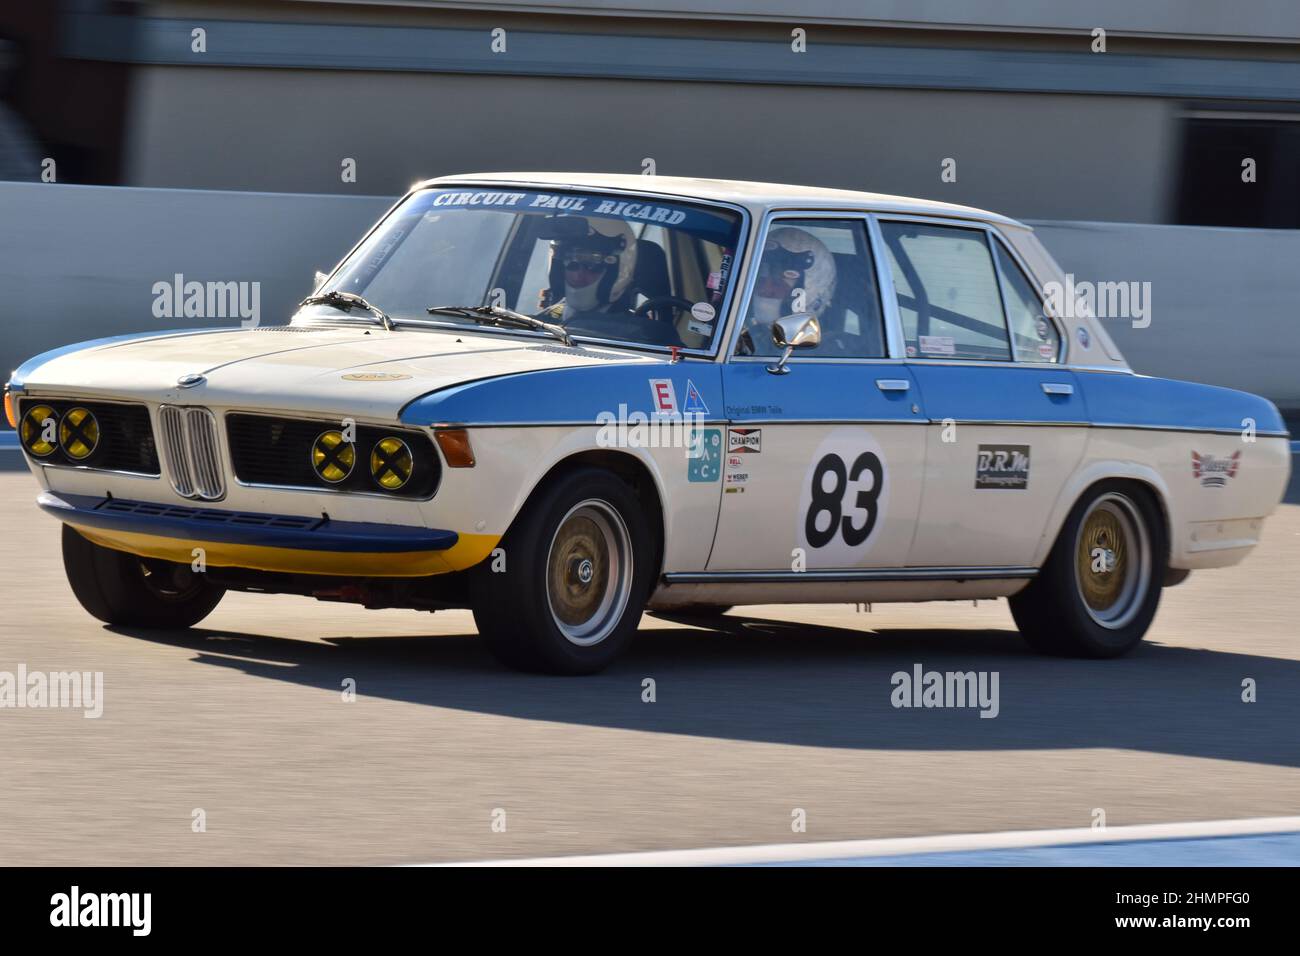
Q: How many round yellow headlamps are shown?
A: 4